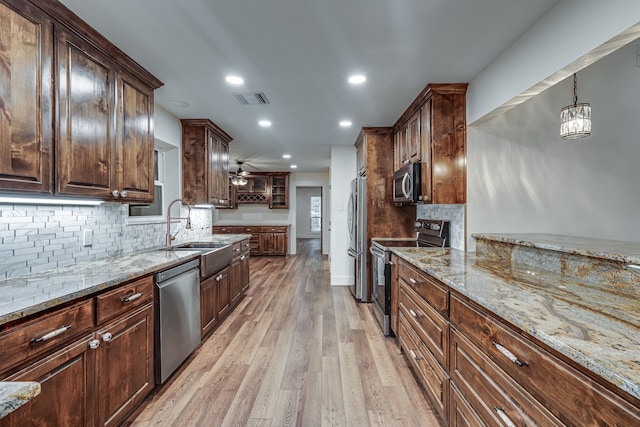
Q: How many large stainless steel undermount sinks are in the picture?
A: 1